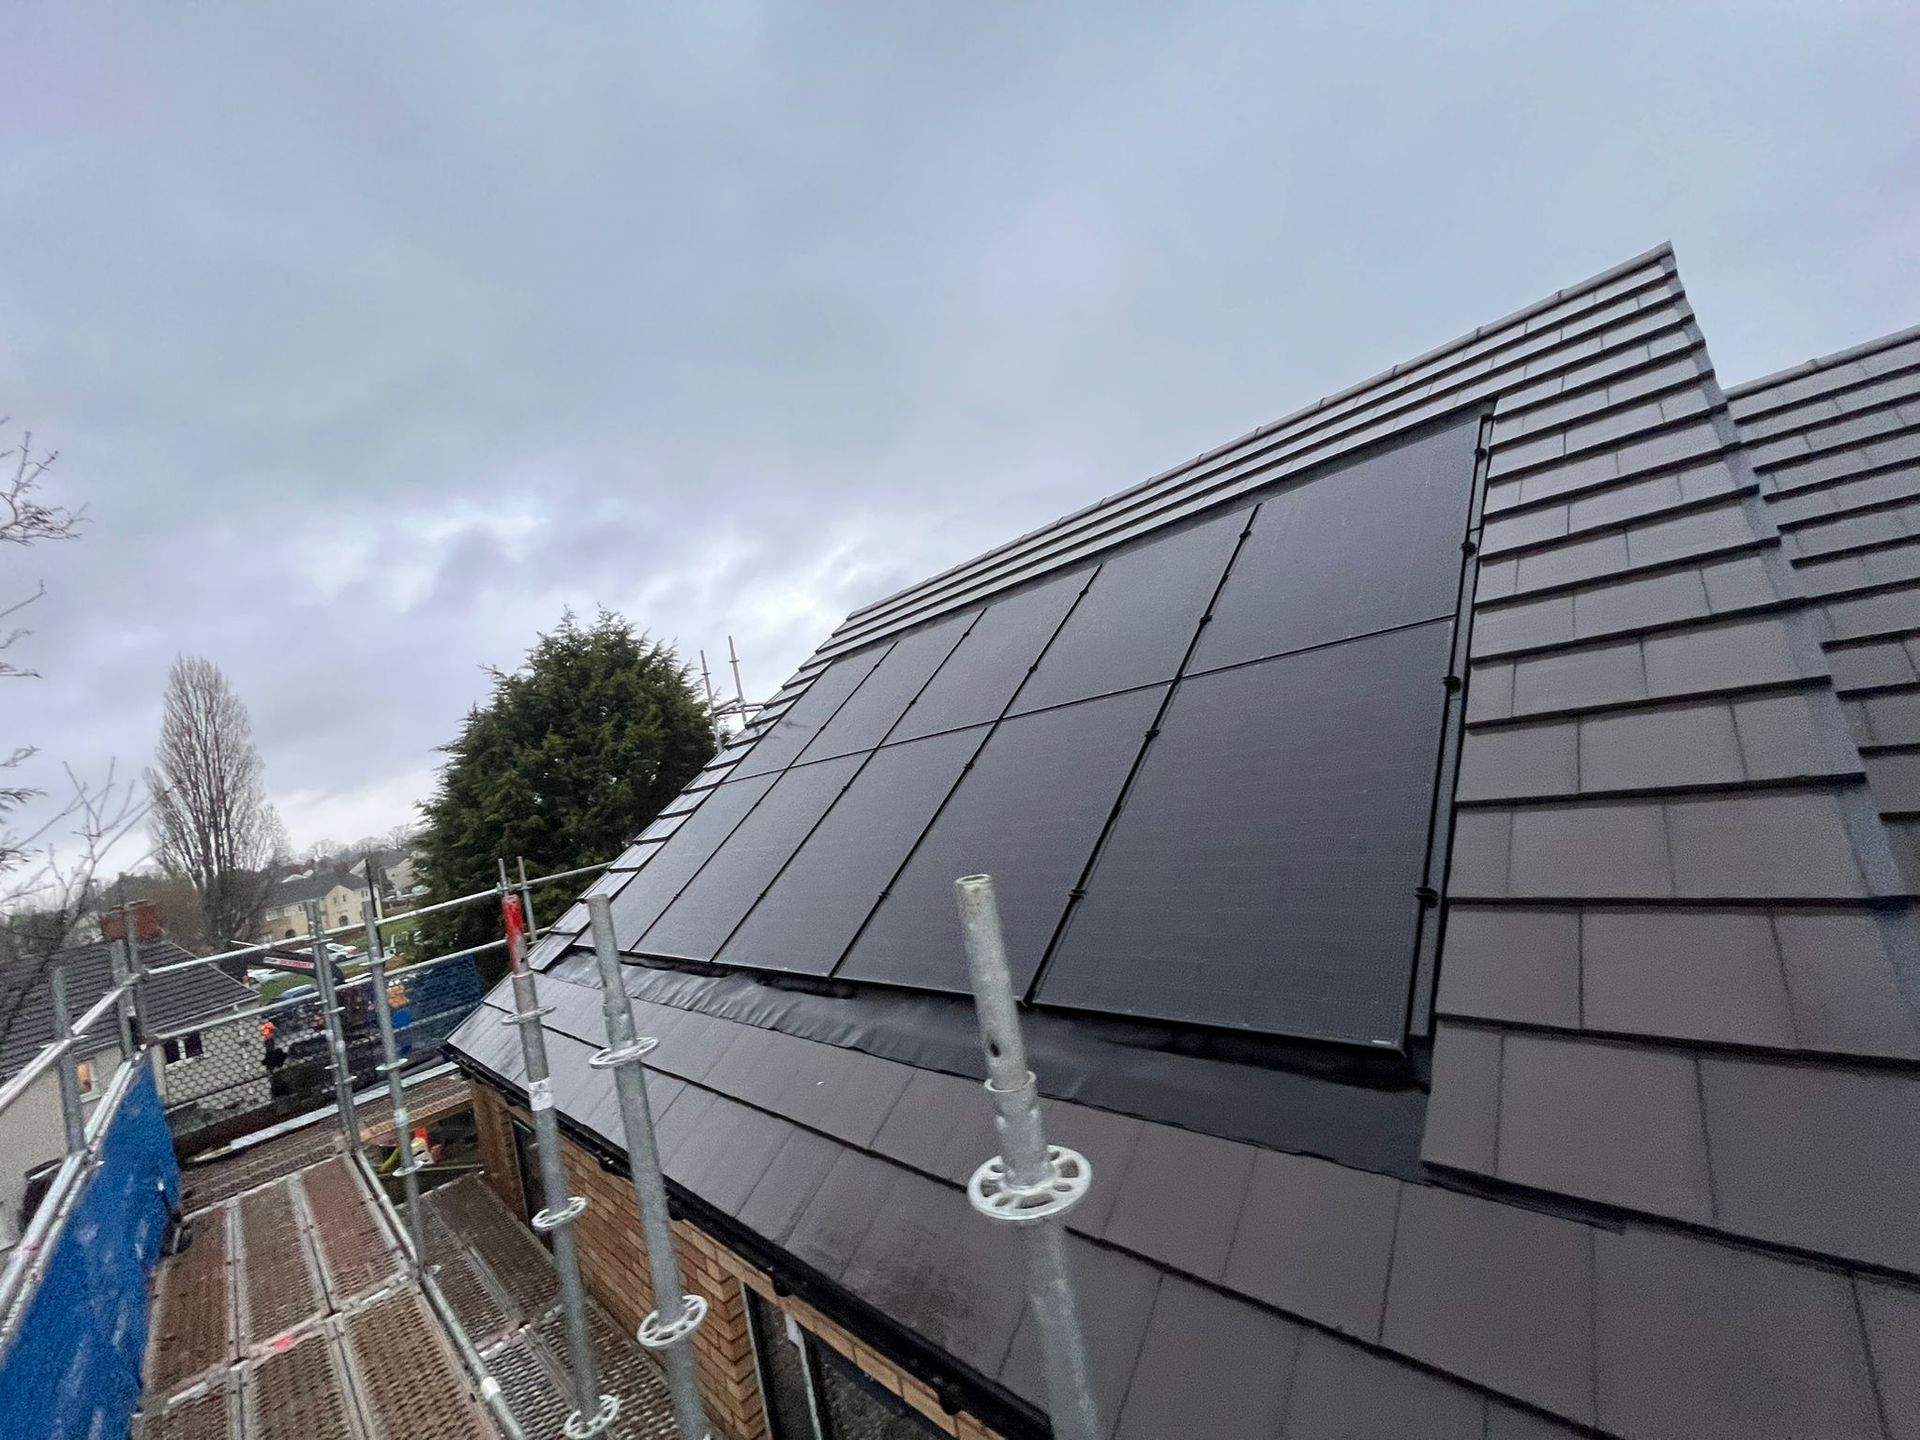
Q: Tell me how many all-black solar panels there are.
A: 10